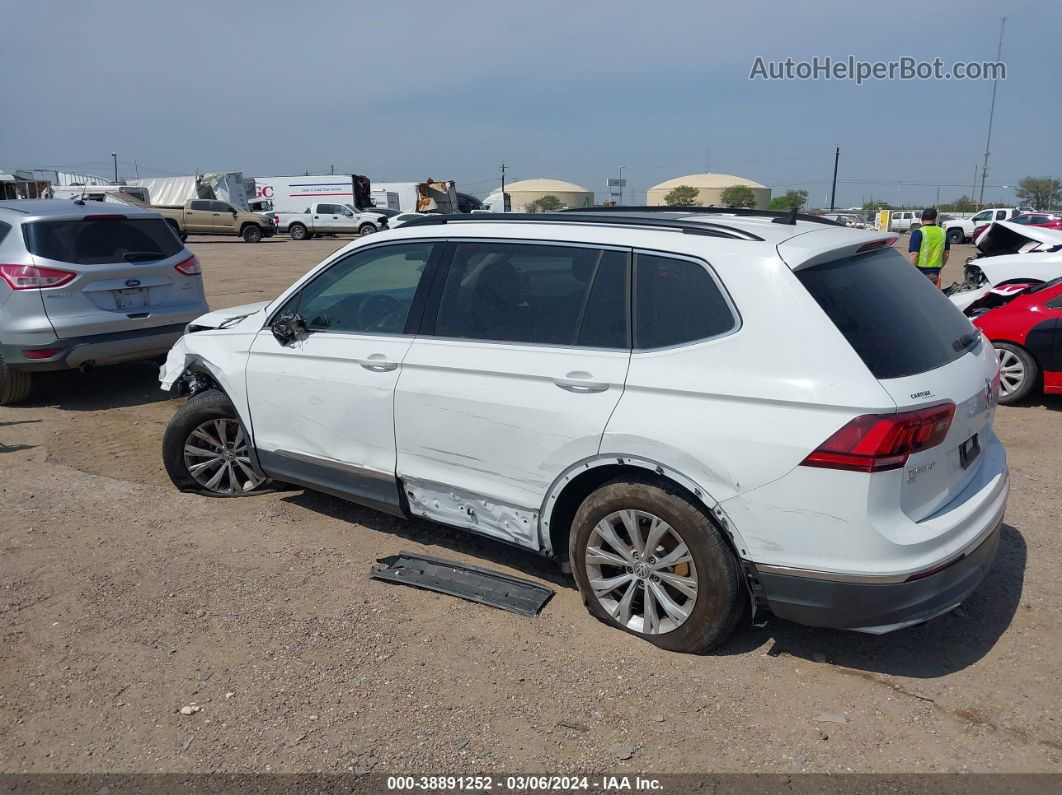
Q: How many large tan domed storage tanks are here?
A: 2